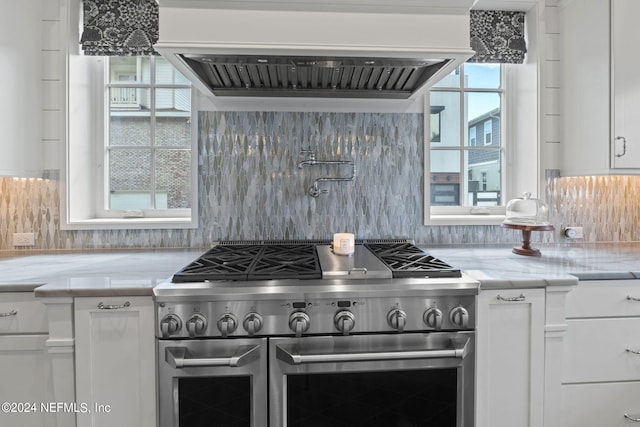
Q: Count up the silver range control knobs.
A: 9